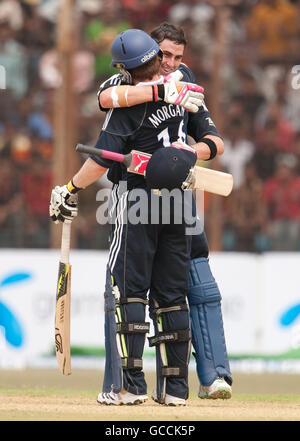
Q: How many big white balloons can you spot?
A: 0